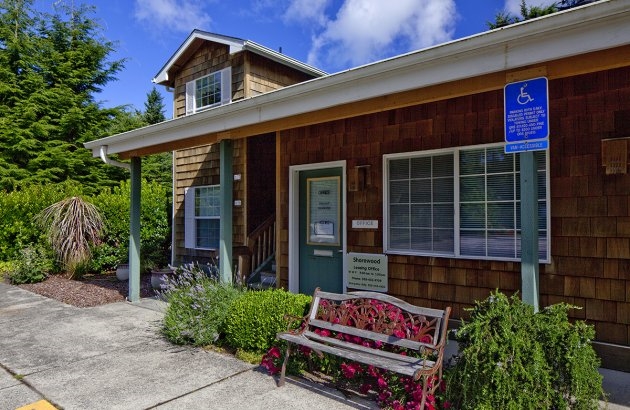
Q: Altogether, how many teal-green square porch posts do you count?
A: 3